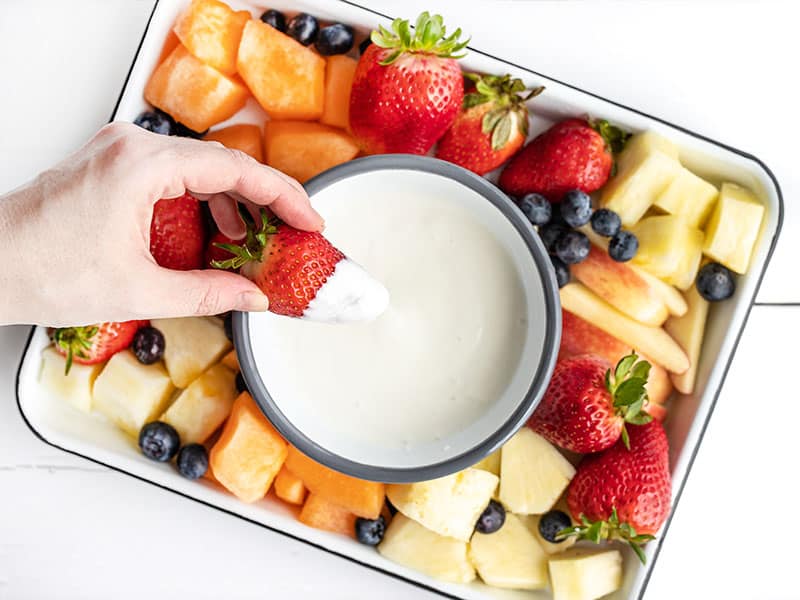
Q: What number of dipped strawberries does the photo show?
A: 1